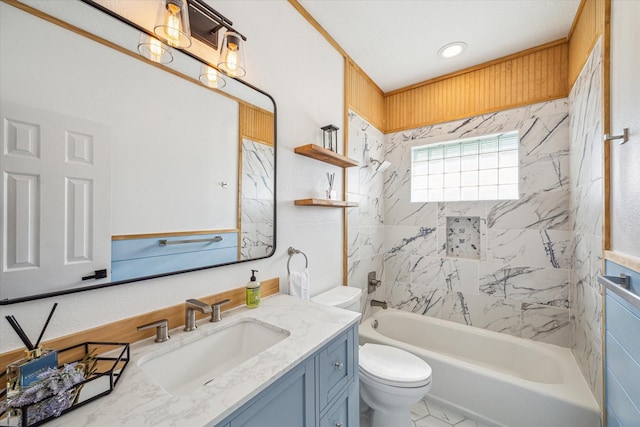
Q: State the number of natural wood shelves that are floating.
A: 2